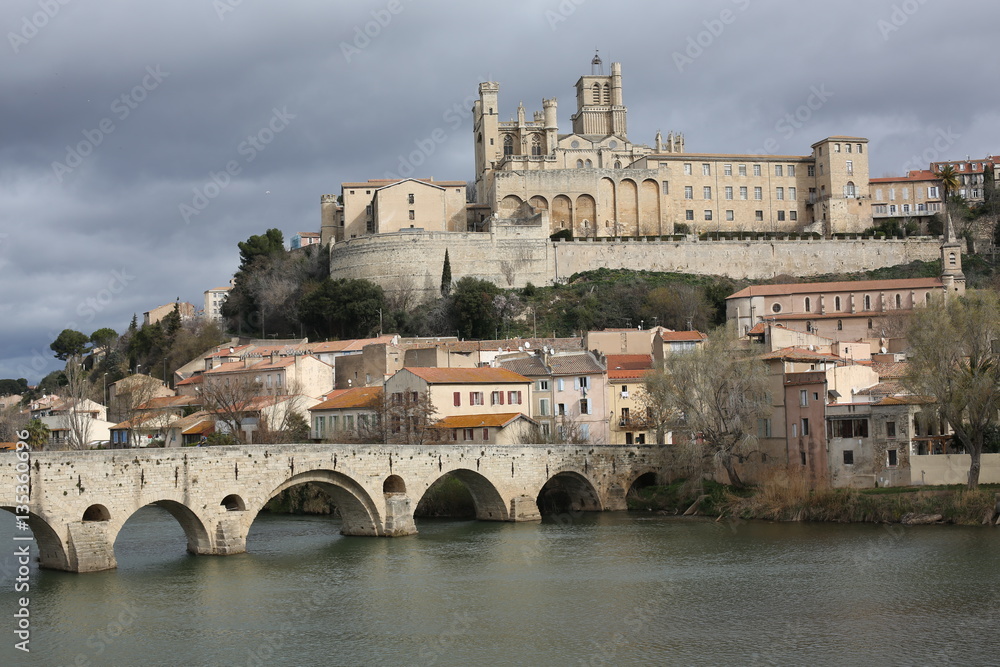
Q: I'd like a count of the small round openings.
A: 3